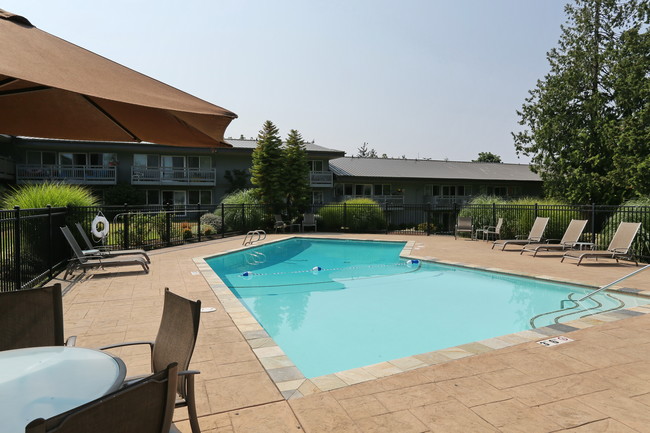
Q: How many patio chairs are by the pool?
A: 12